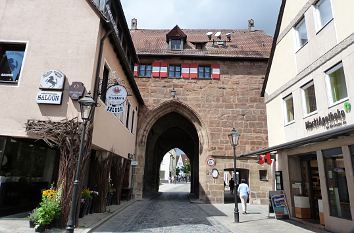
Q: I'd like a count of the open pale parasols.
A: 0